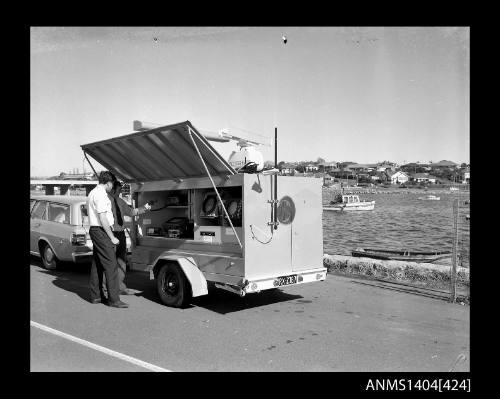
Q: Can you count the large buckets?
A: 0